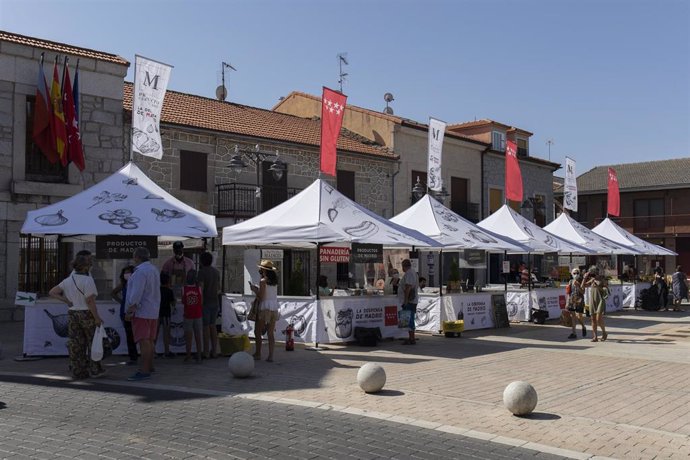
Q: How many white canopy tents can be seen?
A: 6